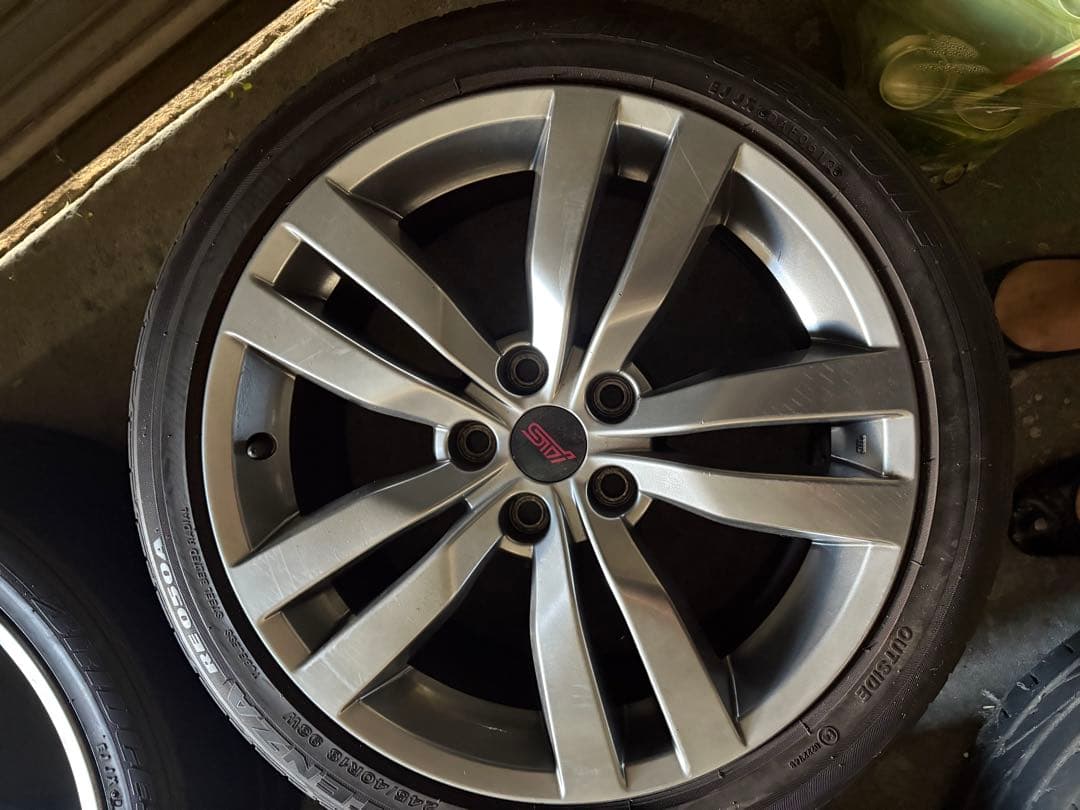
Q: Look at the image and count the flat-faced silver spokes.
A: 10